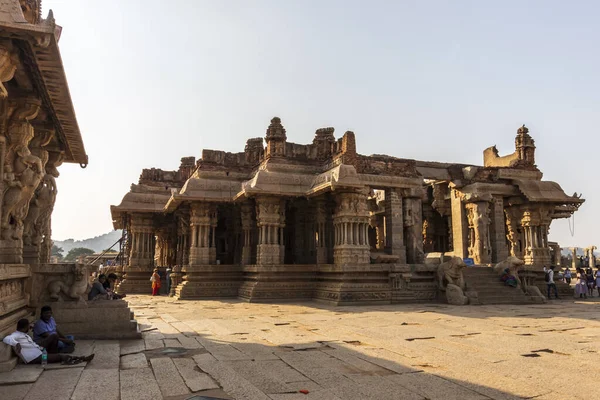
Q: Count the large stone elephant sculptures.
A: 2